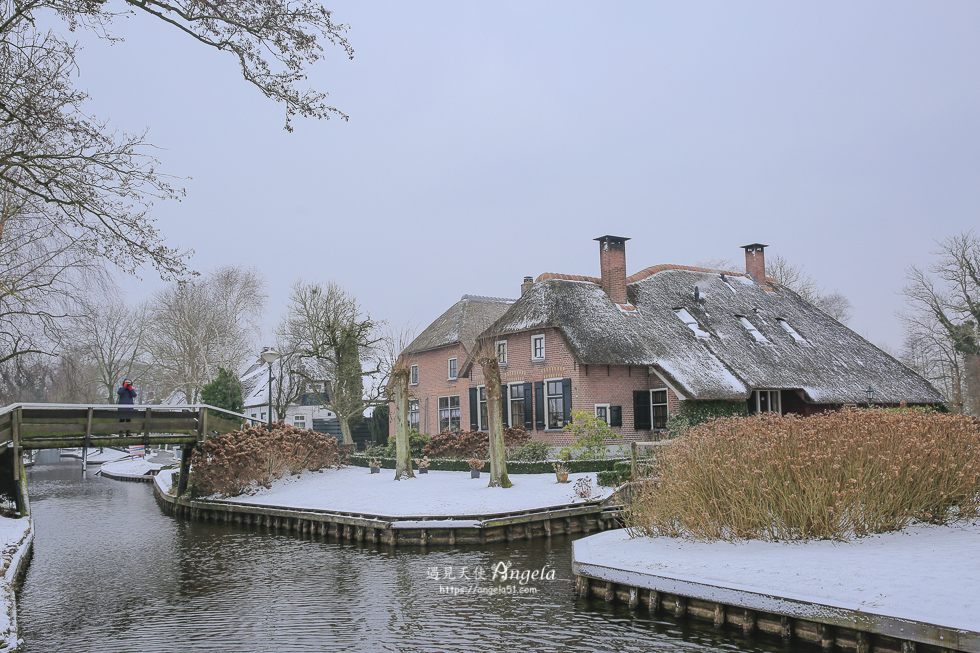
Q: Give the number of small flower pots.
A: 4